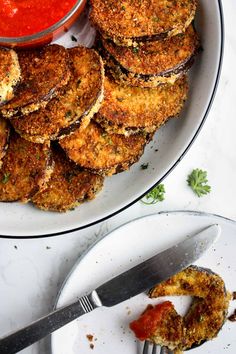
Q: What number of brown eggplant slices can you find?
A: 11